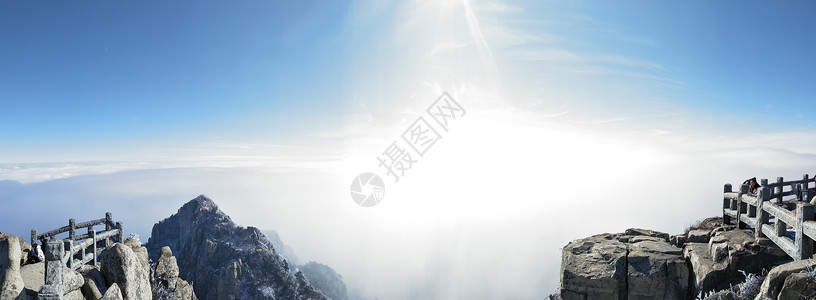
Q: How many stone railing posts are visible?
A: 14